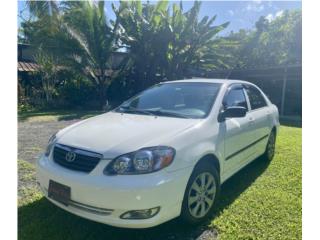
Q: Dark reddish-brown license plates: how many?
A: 1